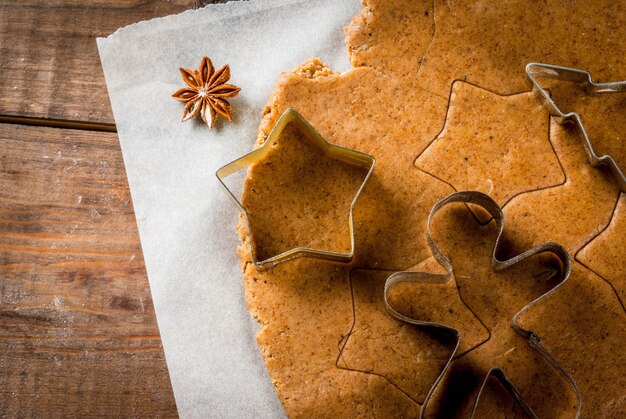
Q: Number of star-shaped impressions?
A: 3